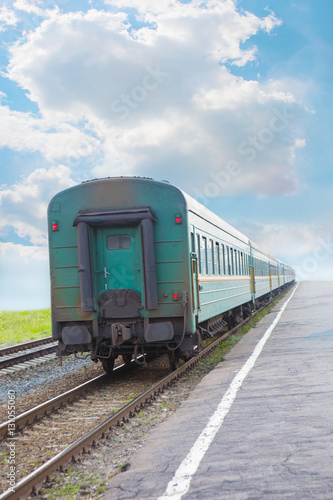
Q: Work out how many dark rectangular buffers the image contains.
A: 2